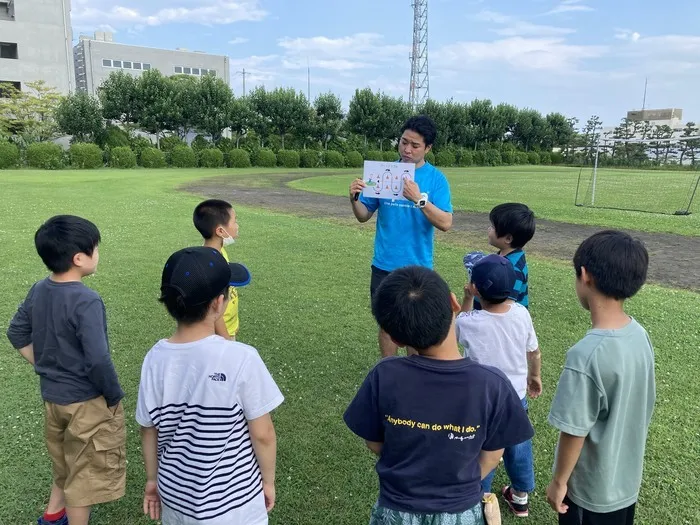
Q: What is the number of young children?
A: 7